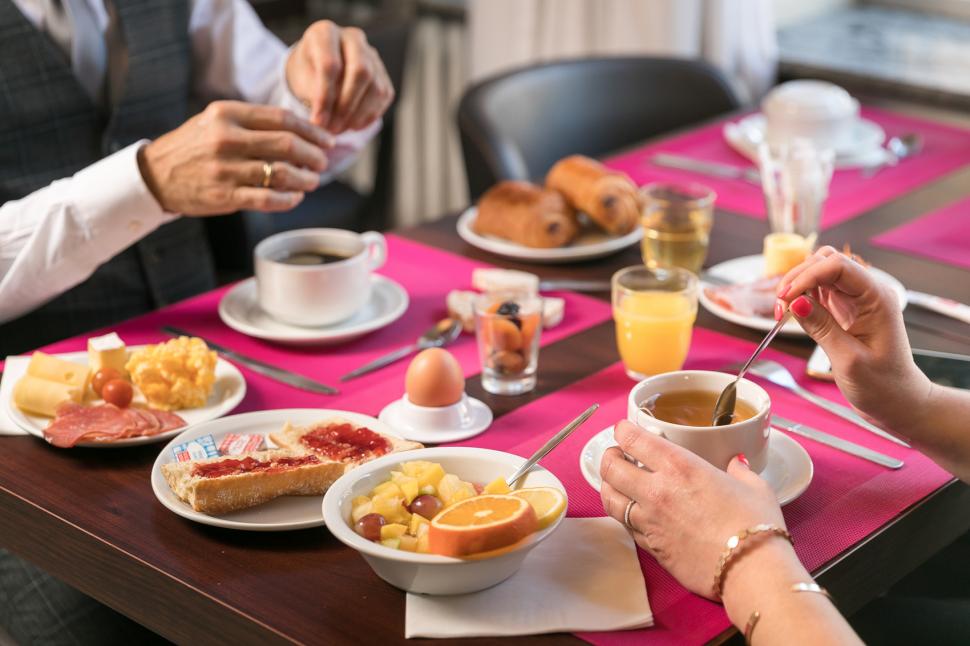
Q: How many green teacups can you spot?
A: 0